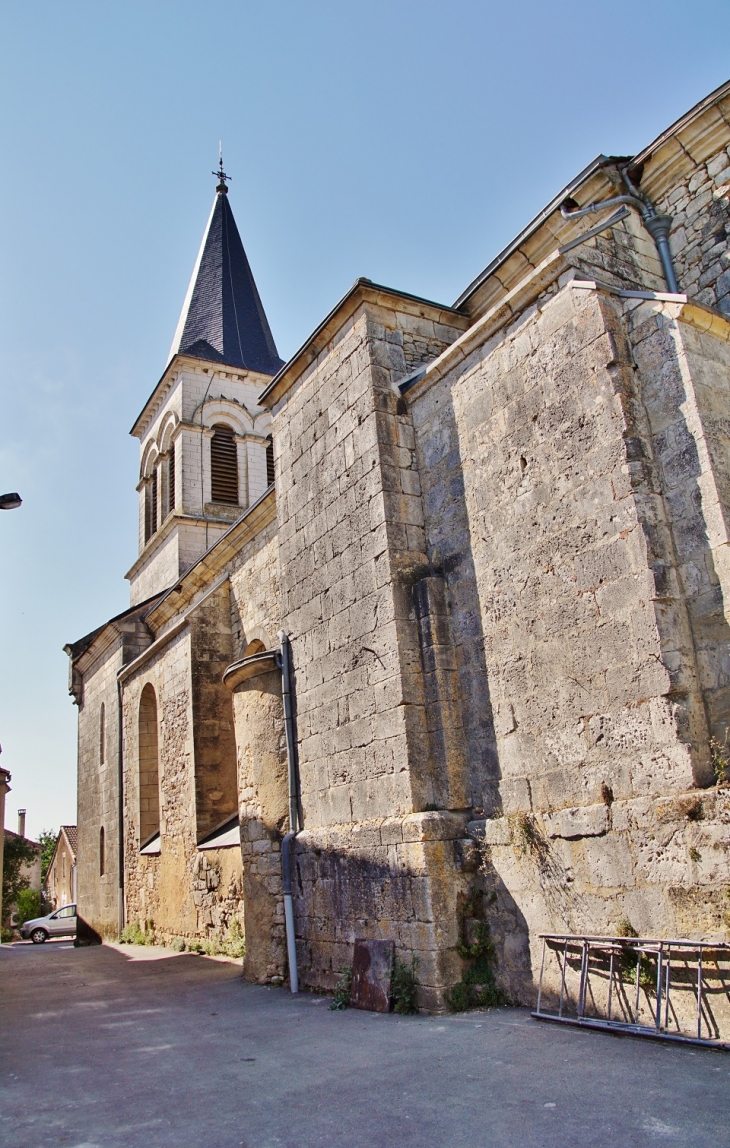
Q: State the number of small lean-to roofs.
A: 2